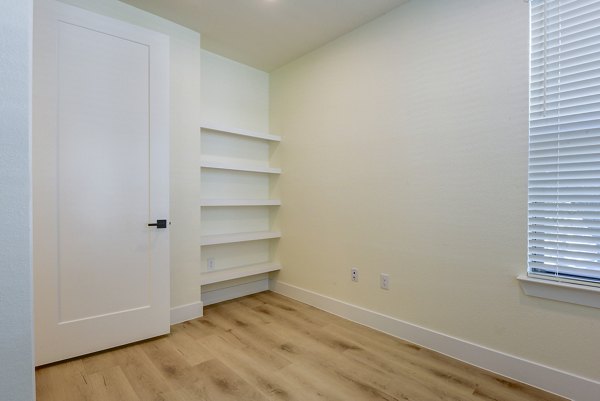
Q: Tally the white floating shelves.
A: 5